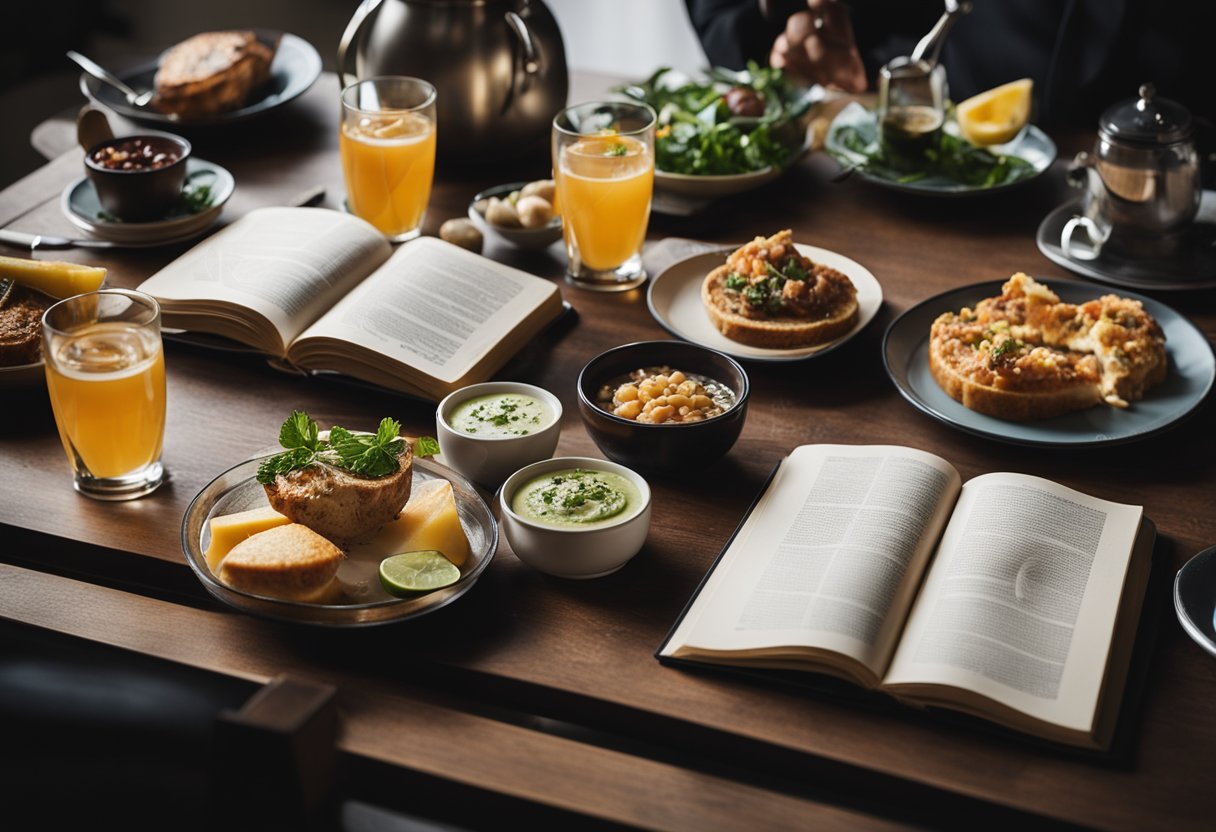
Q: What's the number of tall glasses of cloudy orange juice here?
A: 3